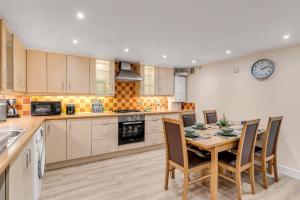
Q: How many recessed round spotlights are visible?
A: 7